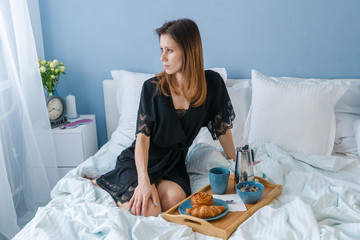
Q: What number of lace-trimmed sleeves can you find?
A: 2